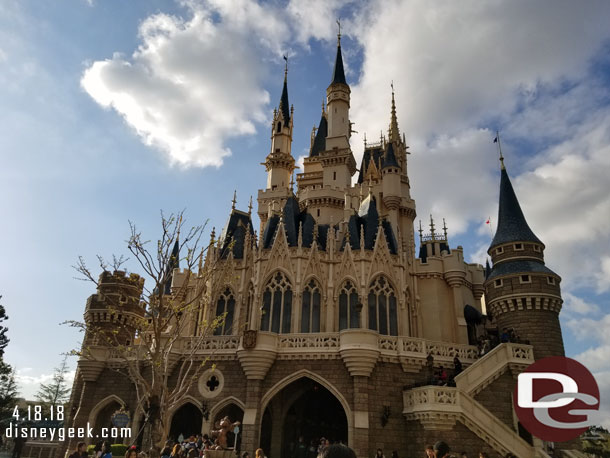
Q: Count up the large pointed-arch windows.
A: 5